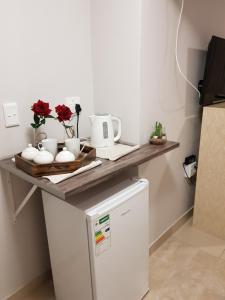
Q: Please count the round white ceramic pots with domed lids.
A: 3